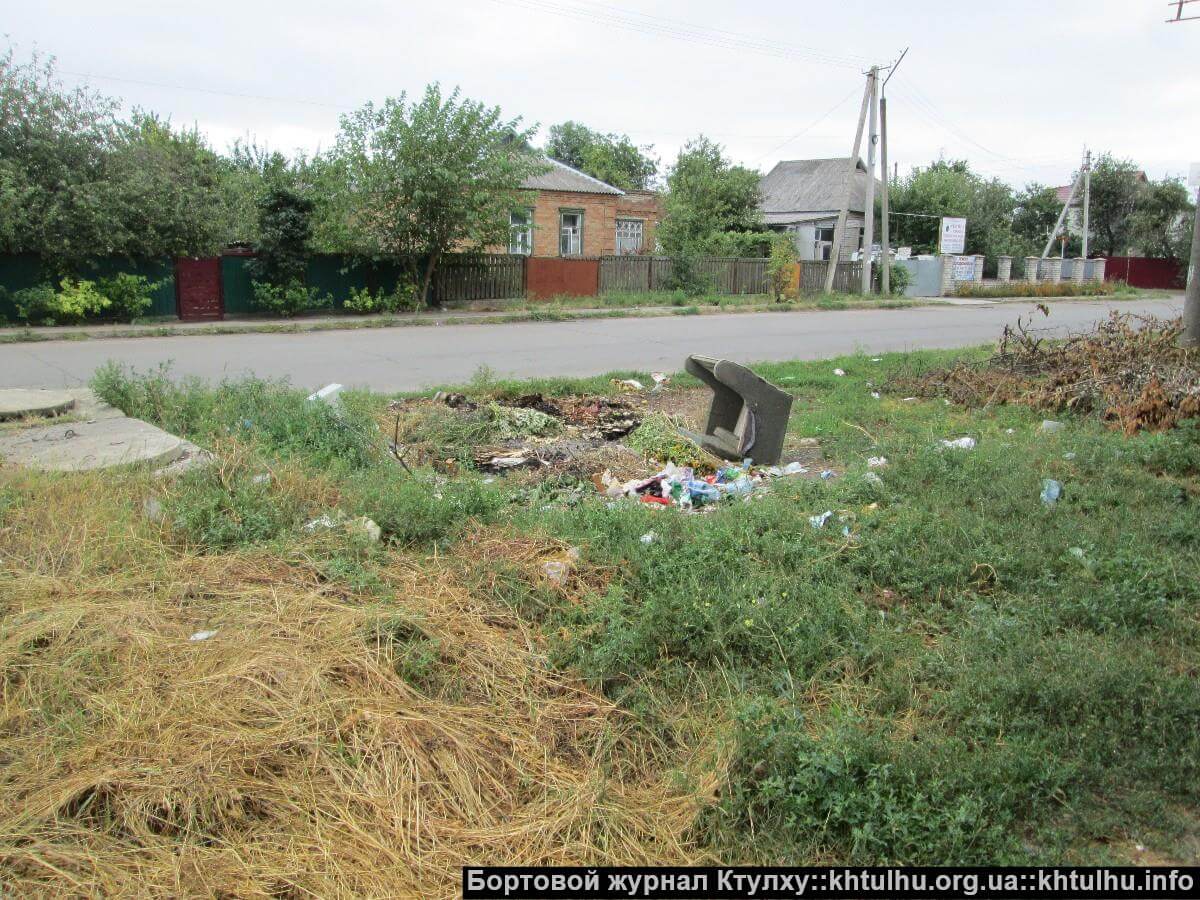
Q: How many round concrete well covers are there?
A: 2